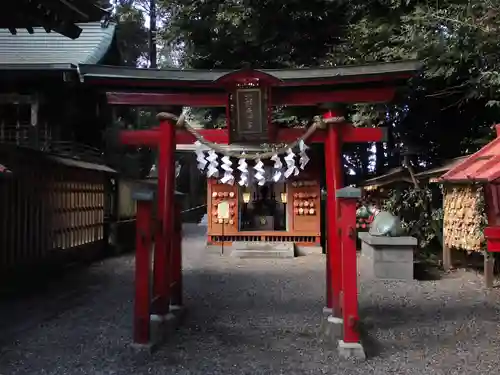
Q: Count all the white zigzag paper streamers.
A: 8